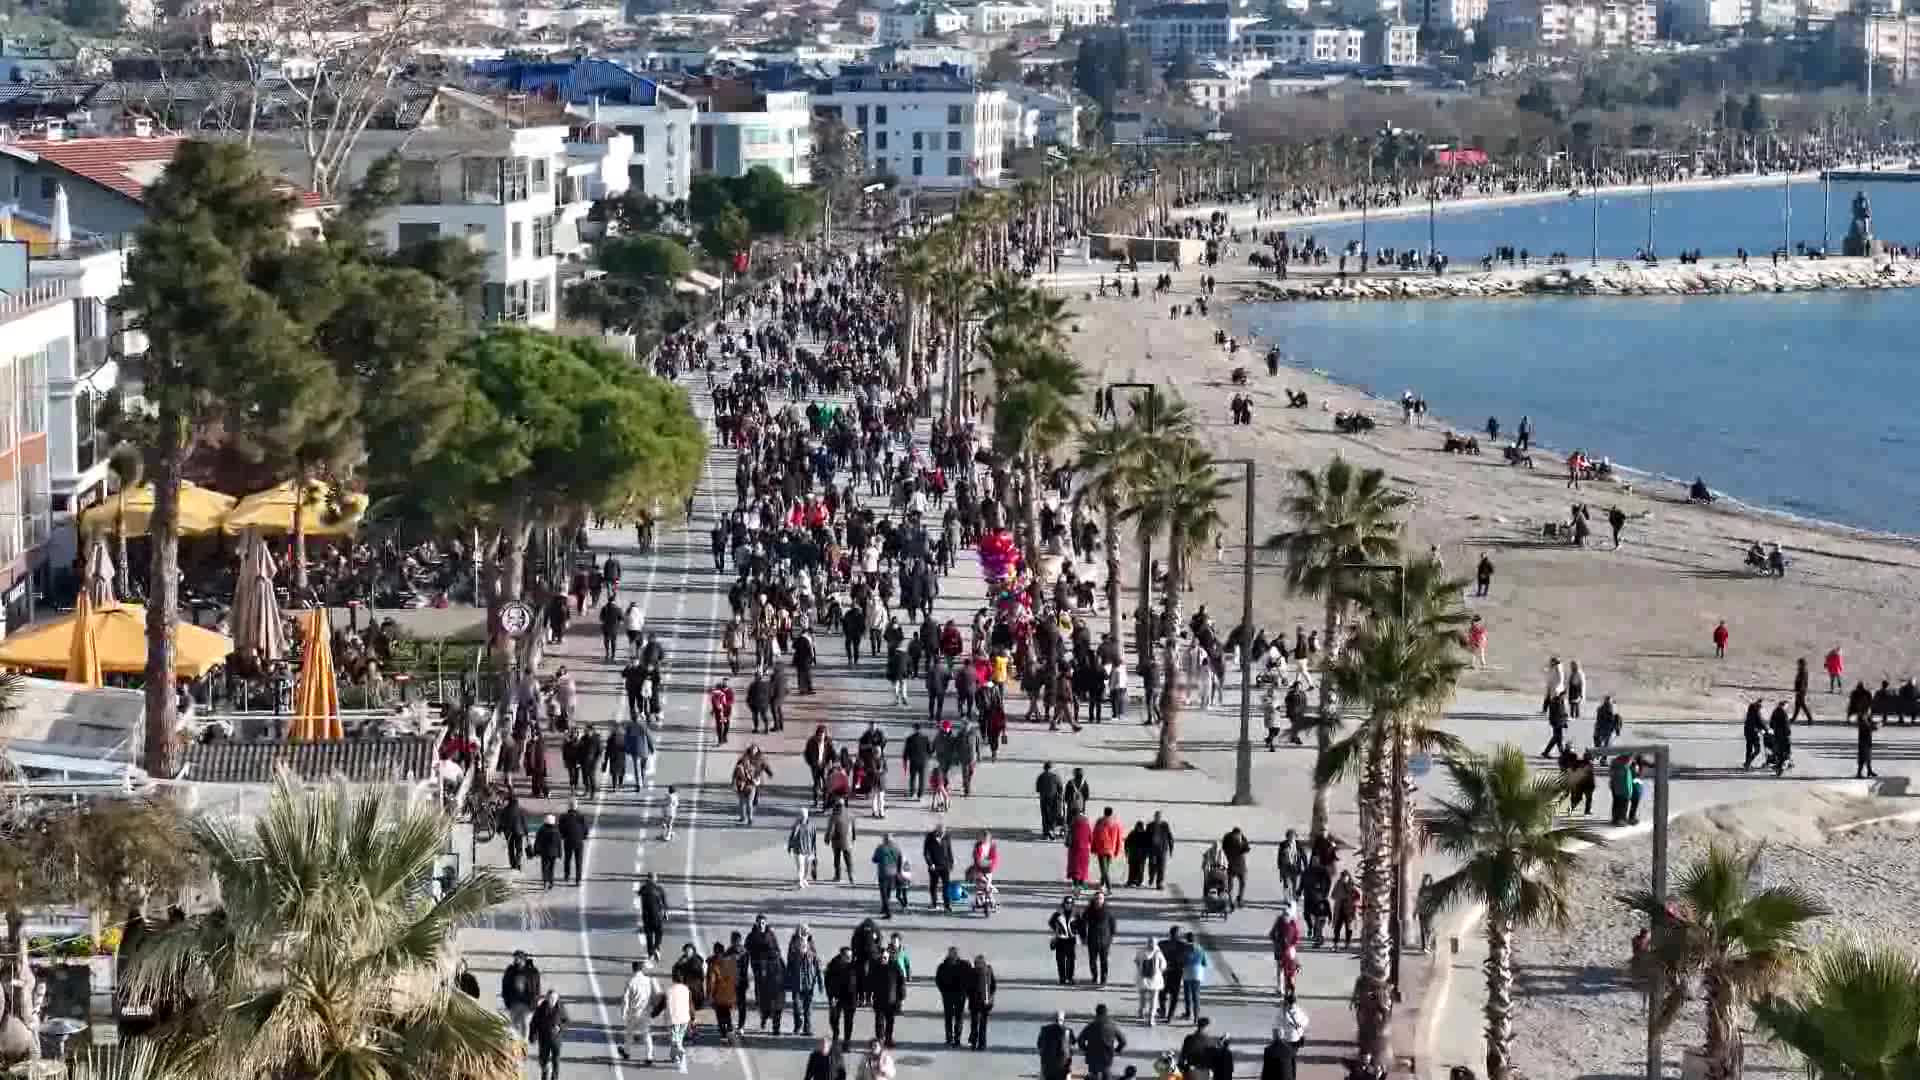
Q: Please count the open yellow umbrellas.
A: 3